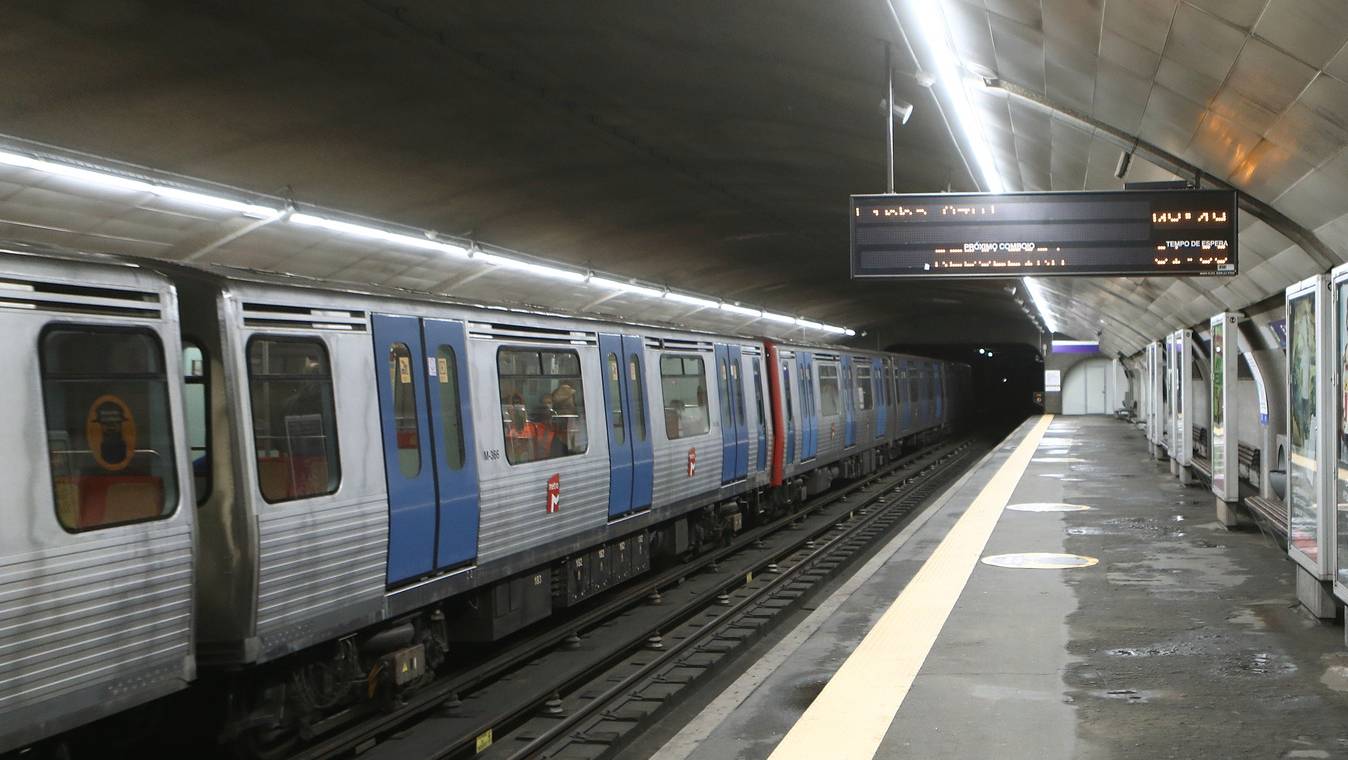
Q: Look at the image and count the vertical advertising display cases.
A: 7